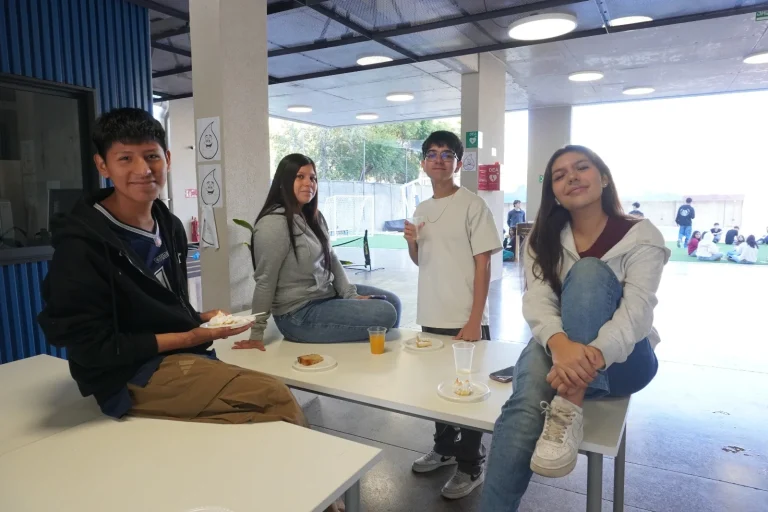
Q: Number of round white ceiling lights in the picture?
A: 9